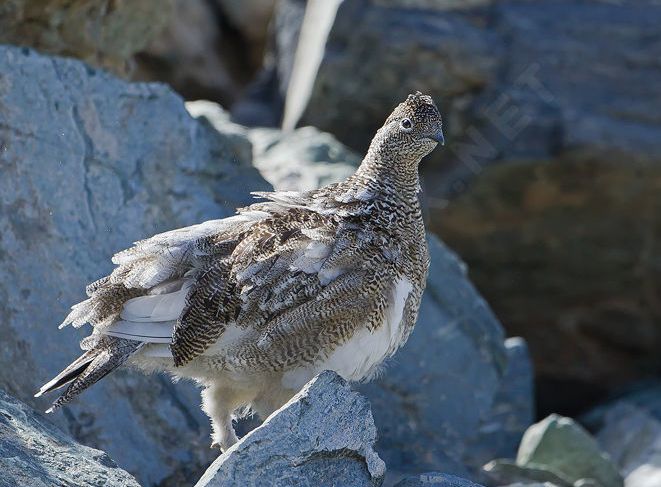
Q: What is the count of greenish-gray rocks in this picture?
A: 1